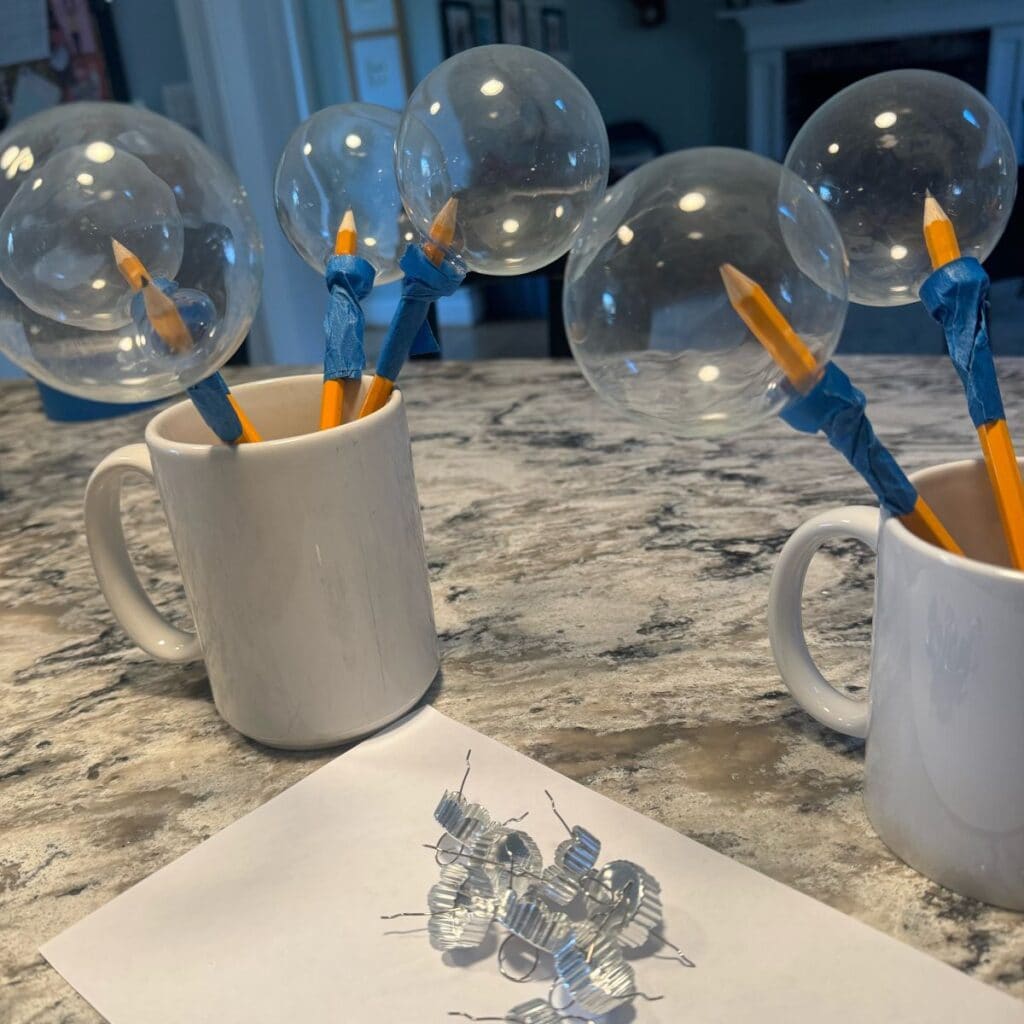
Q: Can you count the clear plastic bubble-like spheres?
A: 6